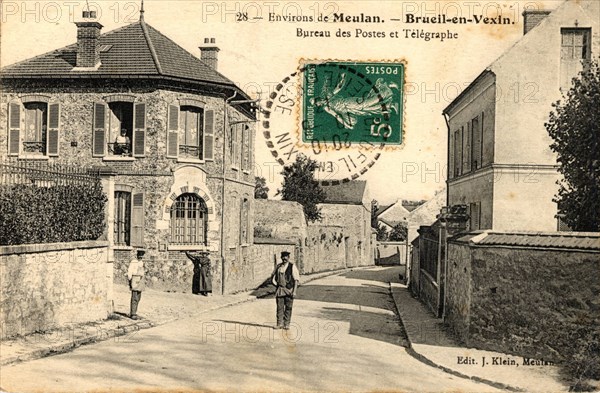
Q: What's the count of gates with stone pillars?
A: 1